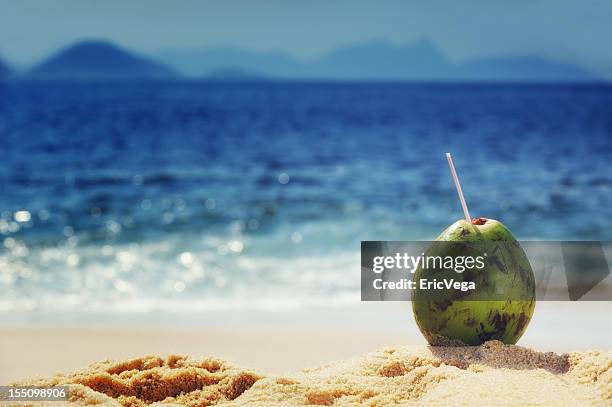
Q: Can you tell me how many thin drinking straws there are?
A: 1